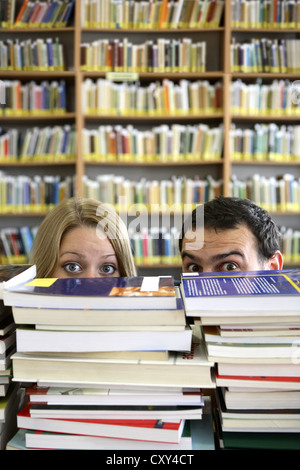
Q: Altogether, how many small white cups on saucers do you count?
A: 0